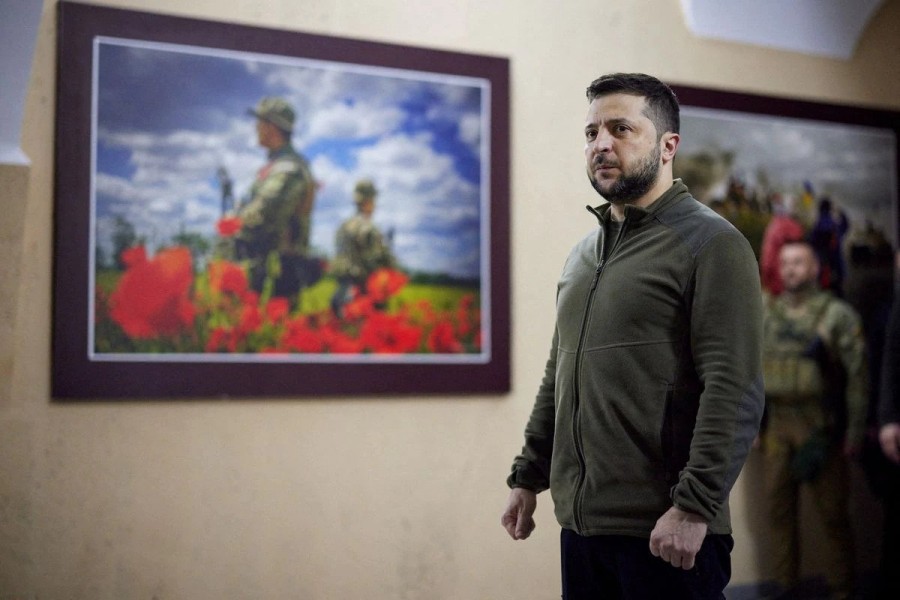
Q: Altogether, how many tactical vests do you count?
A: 1